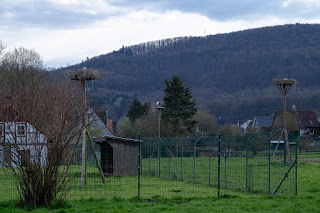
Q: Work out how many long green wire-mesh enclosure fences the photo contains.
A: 1